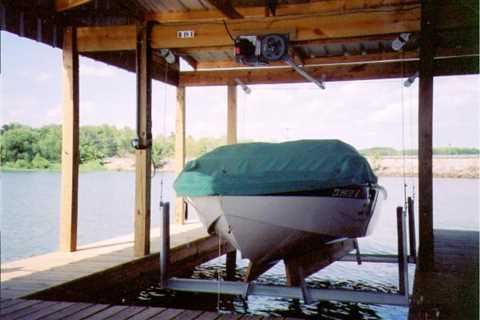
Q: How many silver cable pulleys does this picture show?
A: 4